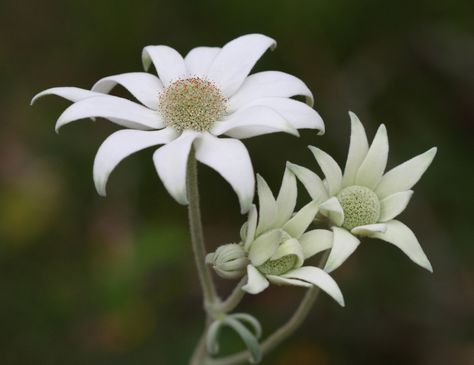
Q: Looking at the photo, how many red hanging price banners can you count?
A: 0